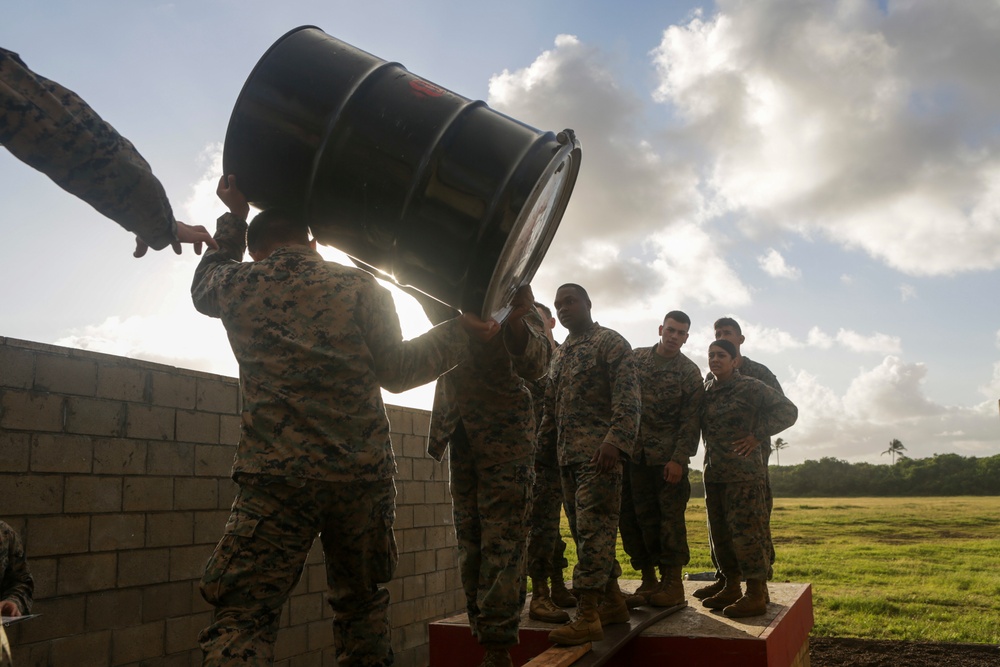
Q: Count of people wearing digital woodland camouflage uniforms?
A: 9